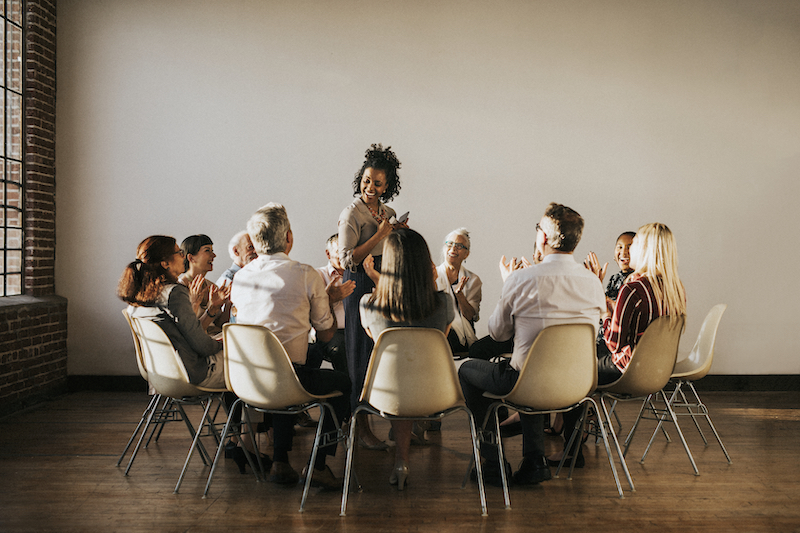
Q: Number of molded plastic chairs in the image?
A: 7